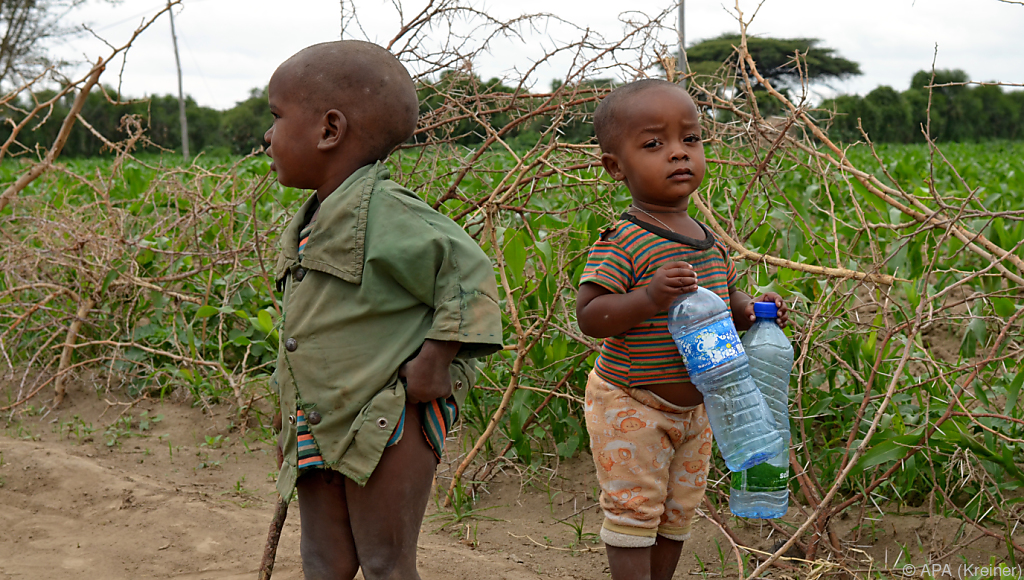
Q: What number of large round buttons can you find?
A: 3